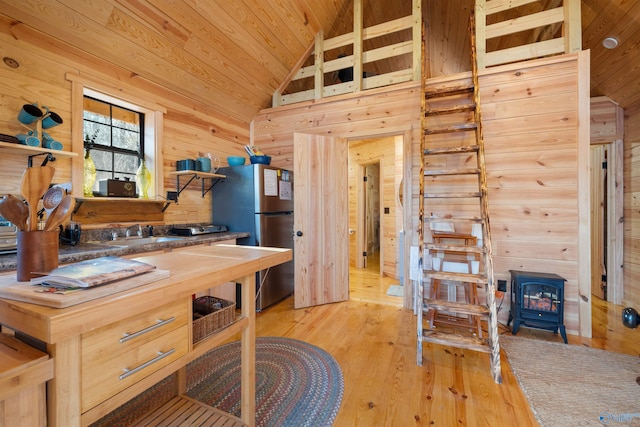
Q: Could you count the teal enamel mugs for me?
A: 4